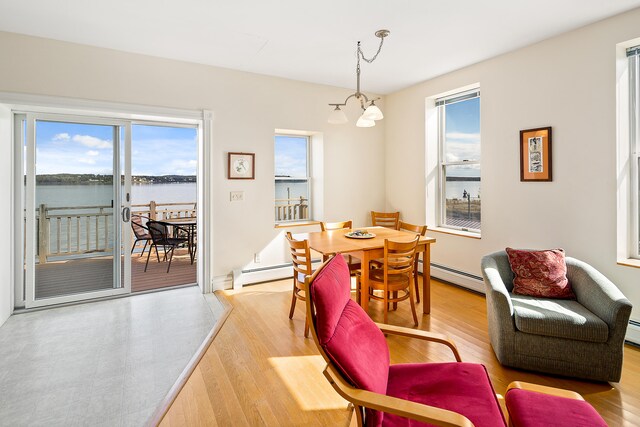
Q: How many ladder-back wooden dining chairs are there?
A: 5